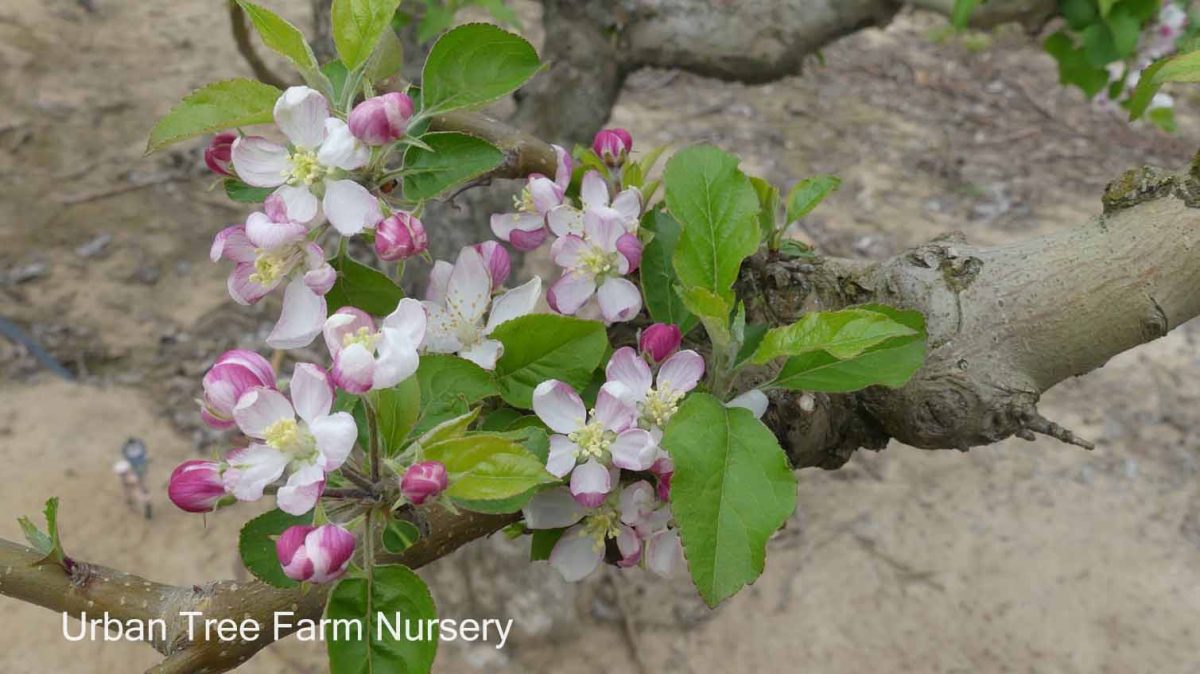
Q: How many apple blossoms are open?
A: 11